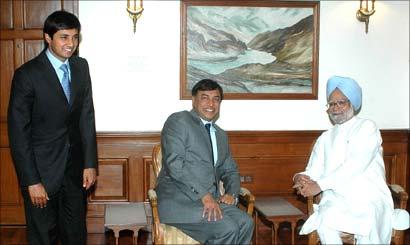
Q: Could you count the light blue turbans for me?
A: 1